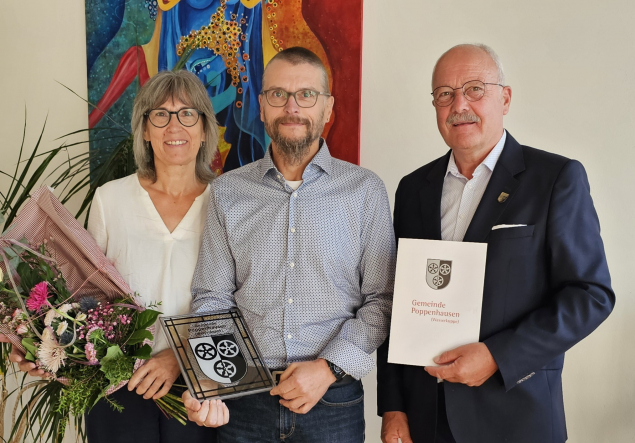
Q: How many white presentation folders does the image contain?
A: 1